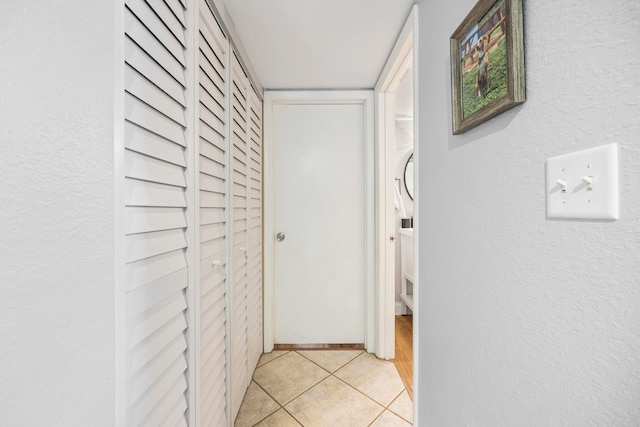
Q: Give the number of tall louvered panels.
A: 4